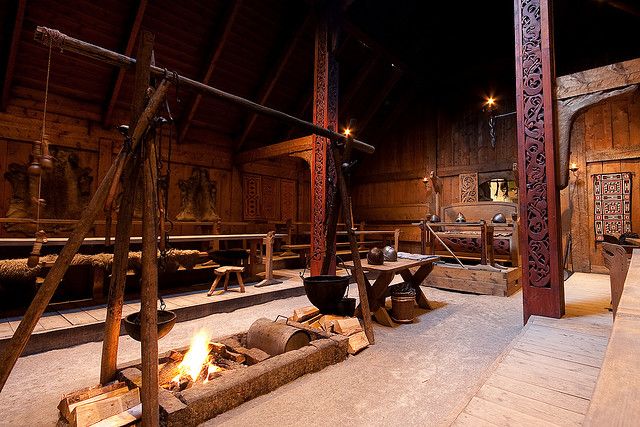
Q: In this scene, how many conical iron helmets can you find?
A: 5